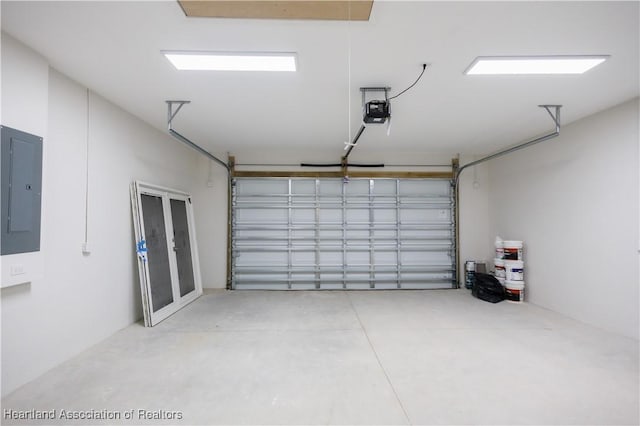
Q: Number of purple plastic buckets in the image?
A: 0